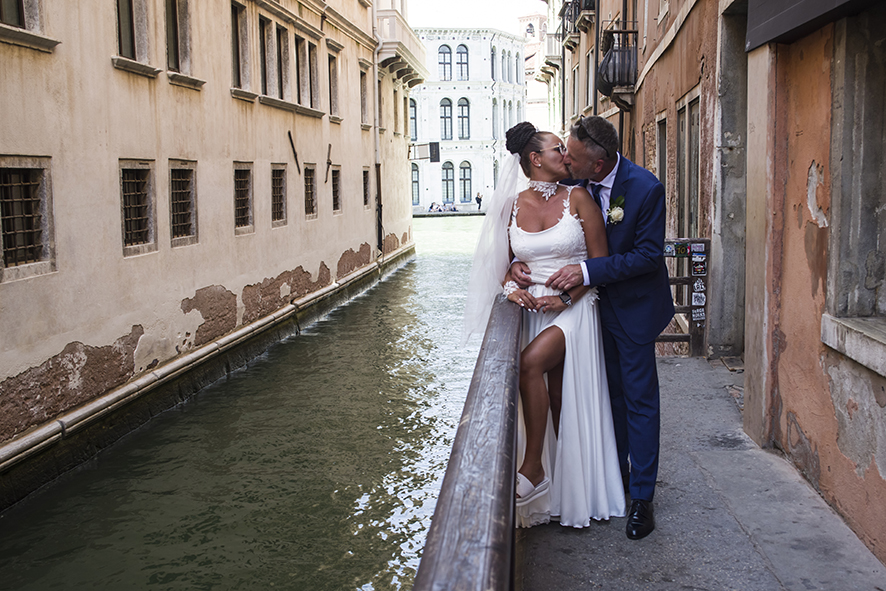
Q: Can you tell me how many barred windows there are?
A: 8